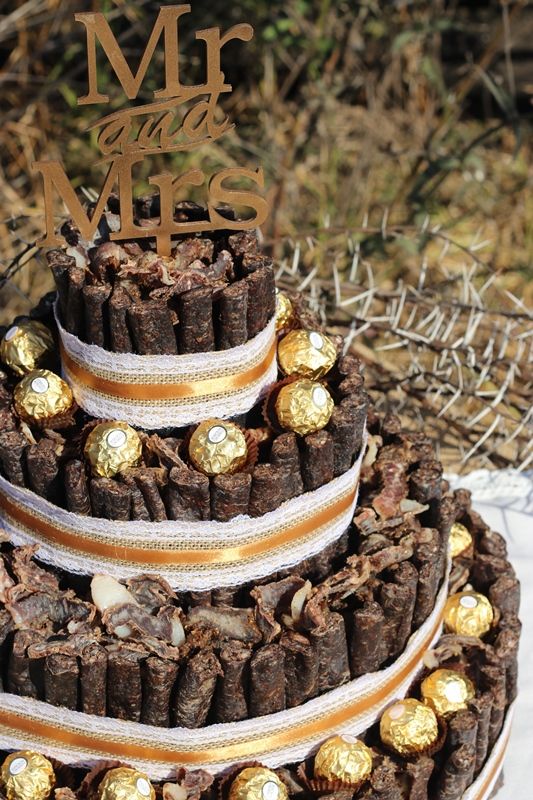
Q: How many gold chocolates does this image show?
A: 15